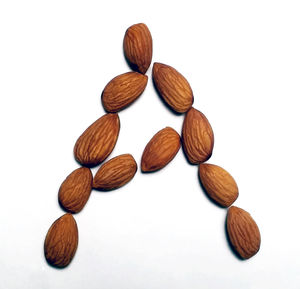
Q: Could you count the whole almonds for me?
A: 11